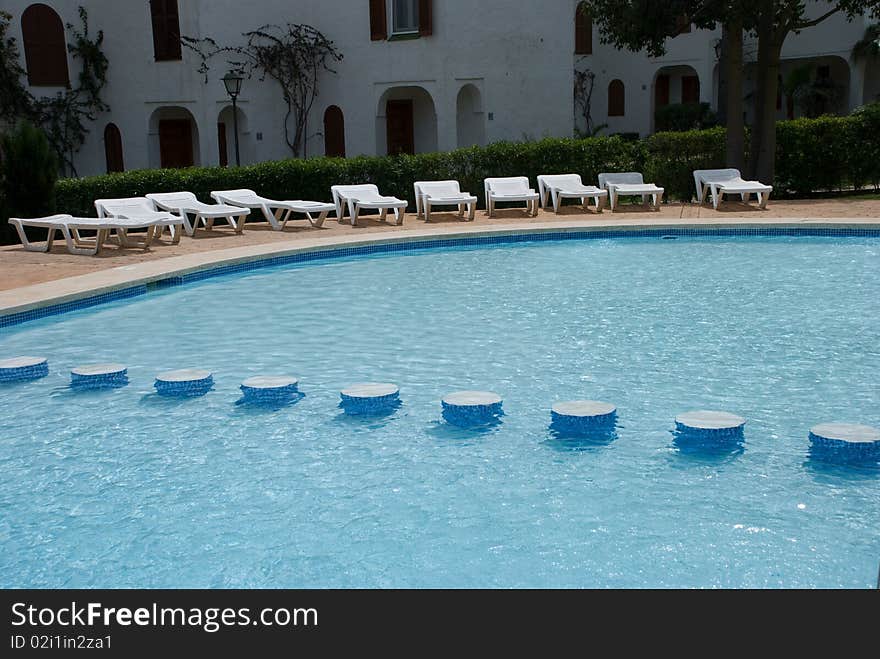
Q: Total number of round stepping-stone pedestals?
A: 9